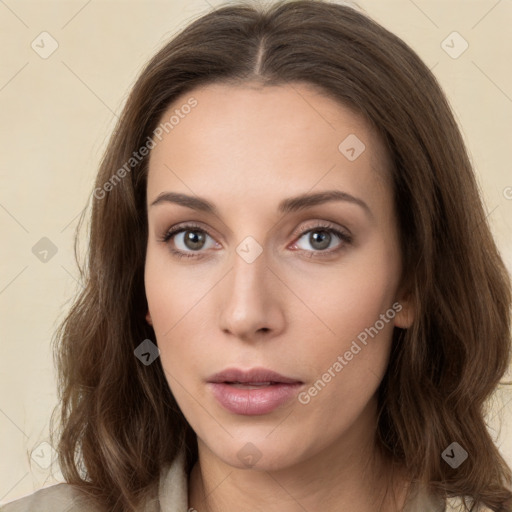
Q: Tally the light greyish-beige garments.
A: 1